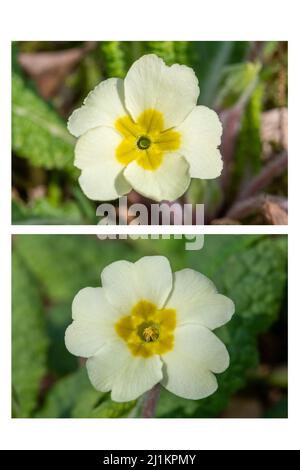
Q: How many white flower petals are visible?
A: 10